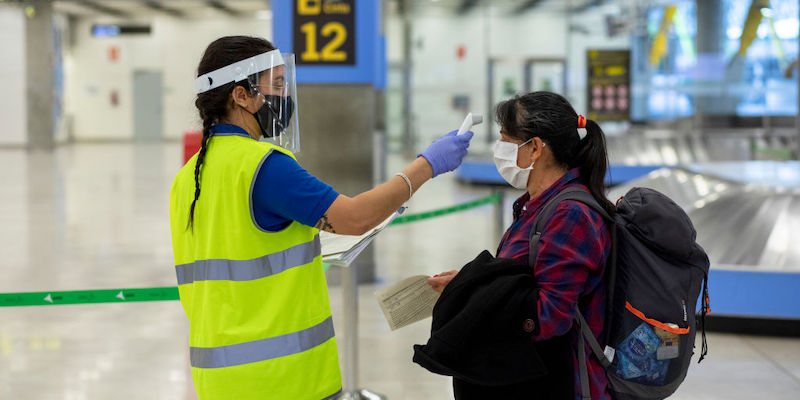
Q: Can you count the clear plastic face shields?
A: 1